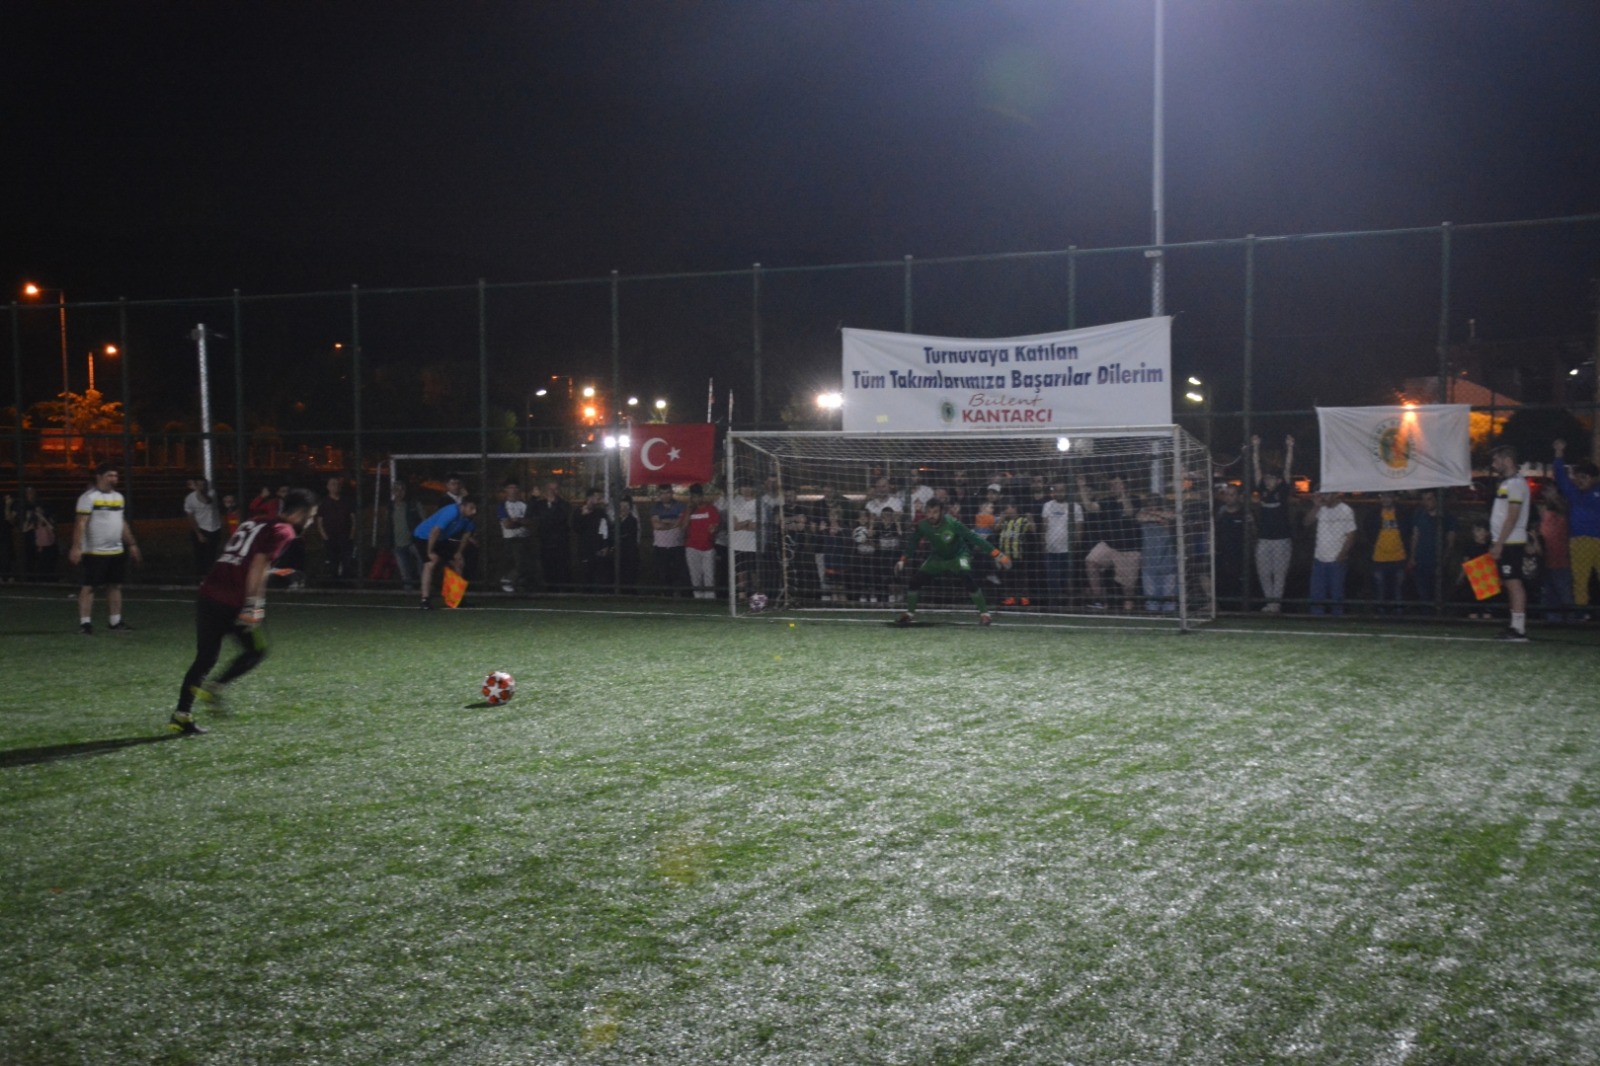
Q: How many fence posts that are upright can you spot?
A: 11